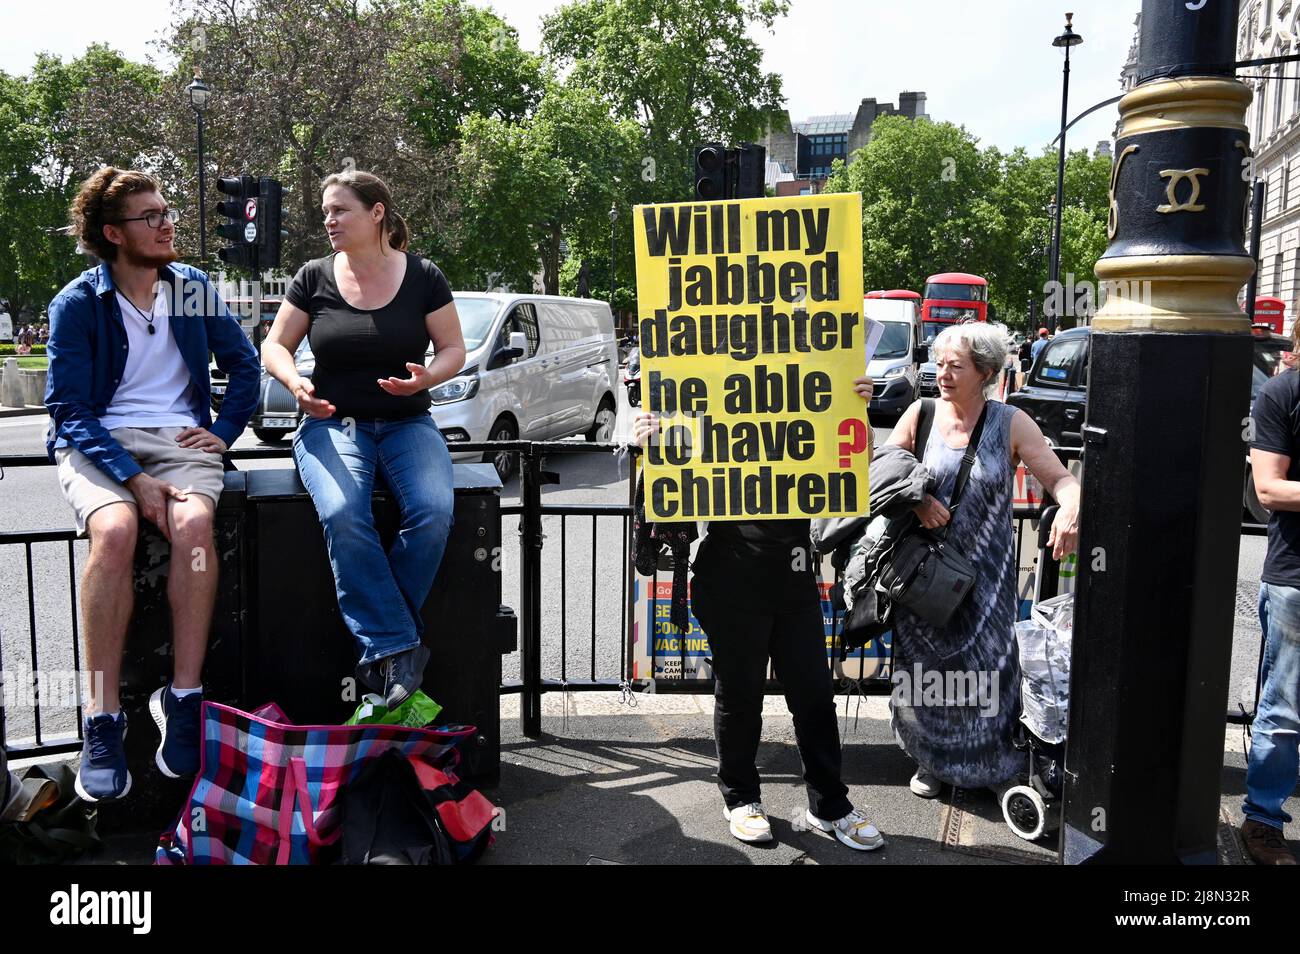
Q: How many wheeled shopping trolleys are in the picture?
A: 1